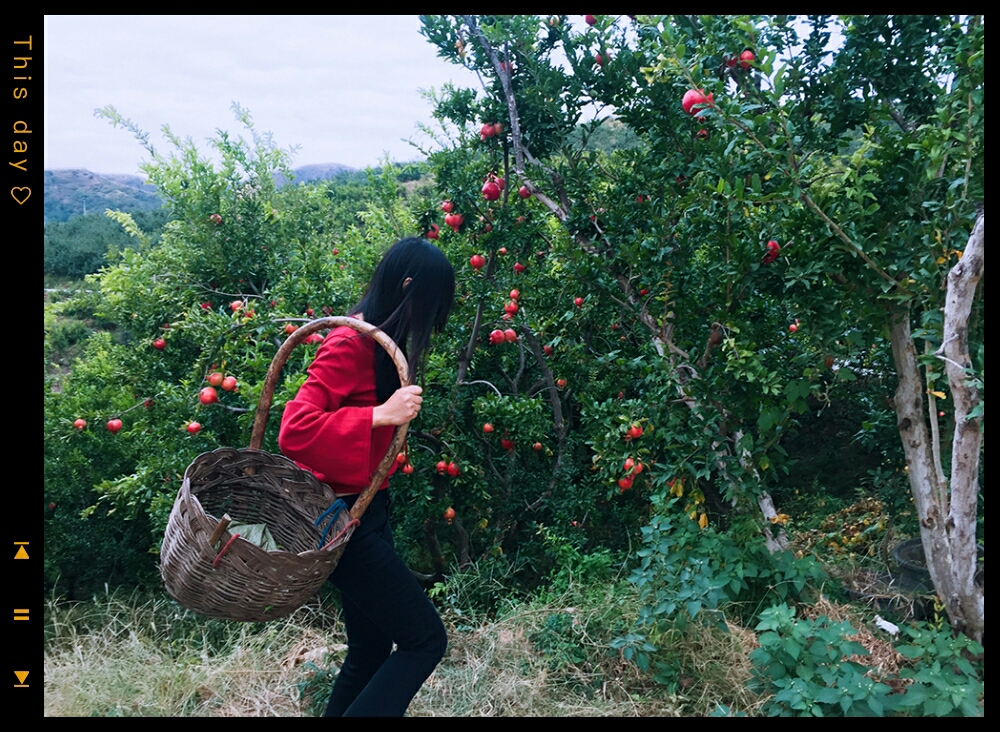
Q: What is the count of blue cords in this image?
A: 2